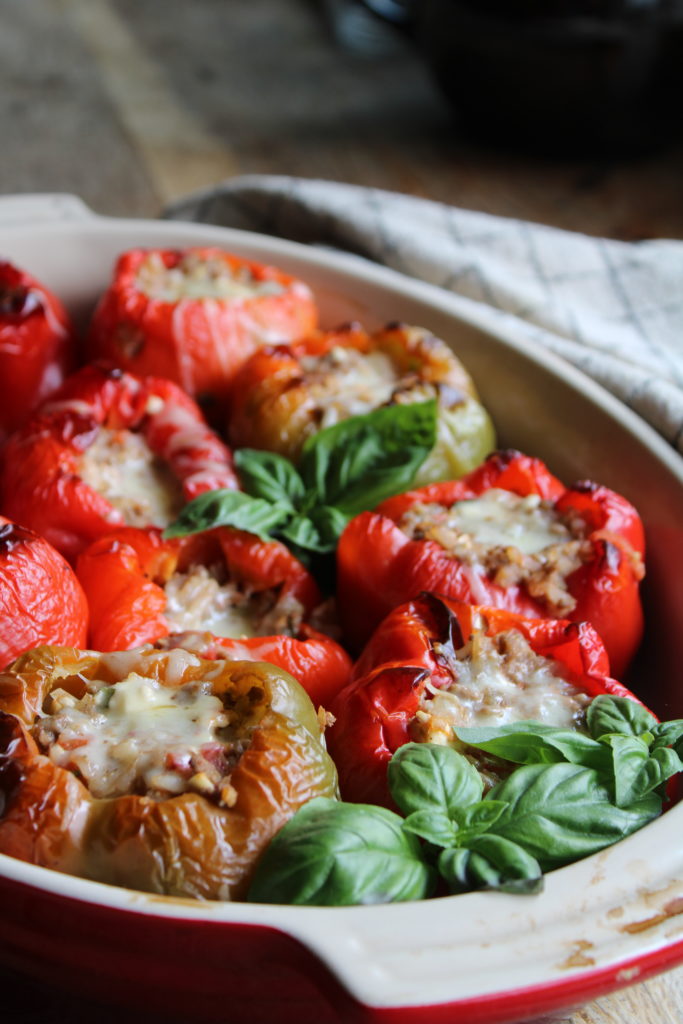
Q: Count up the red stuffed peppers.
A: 7